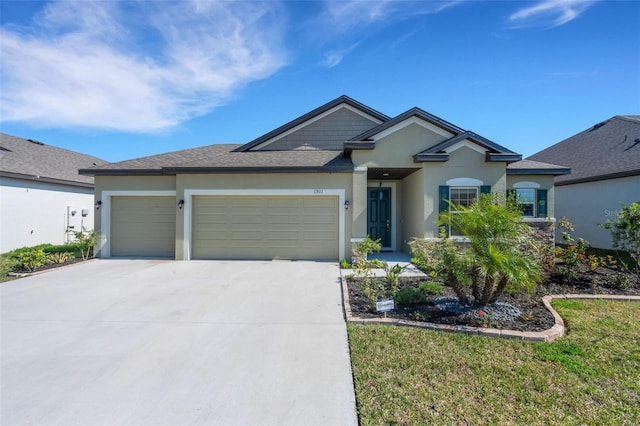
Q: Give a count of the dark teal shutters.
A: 4